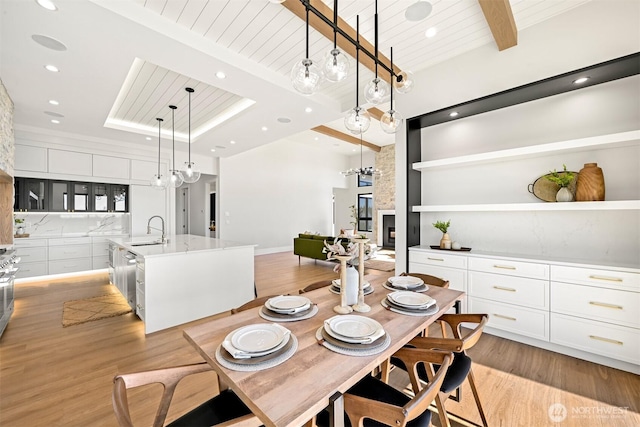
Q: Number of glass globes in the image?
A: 9